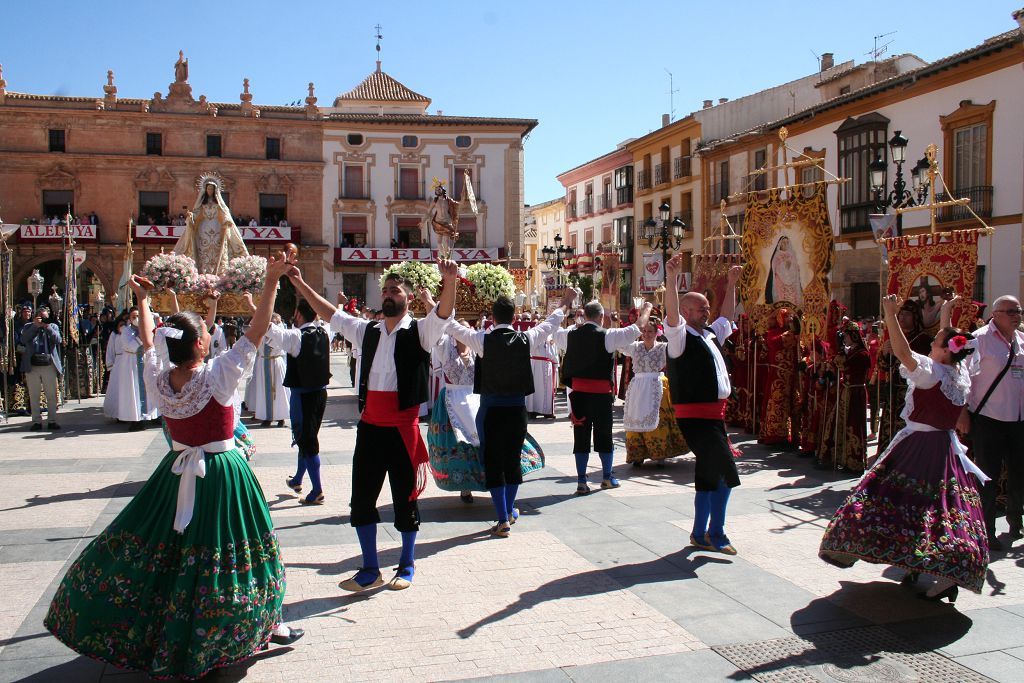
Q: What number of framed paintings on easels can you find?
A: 0